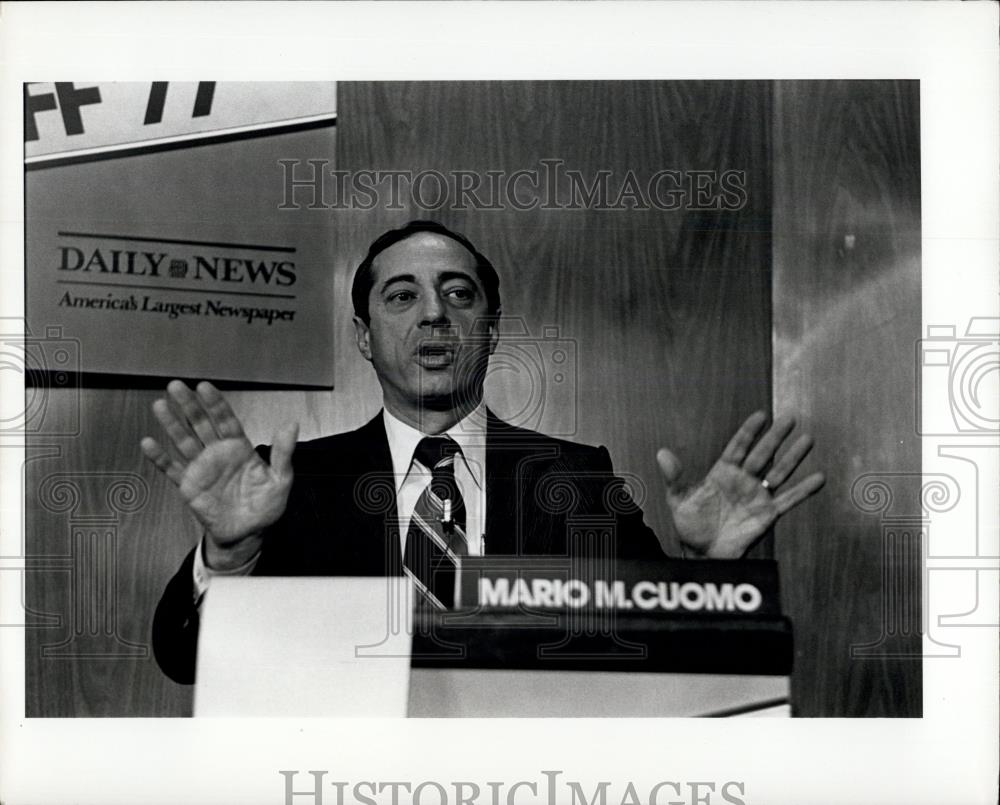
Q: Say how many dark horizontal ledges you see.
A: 1